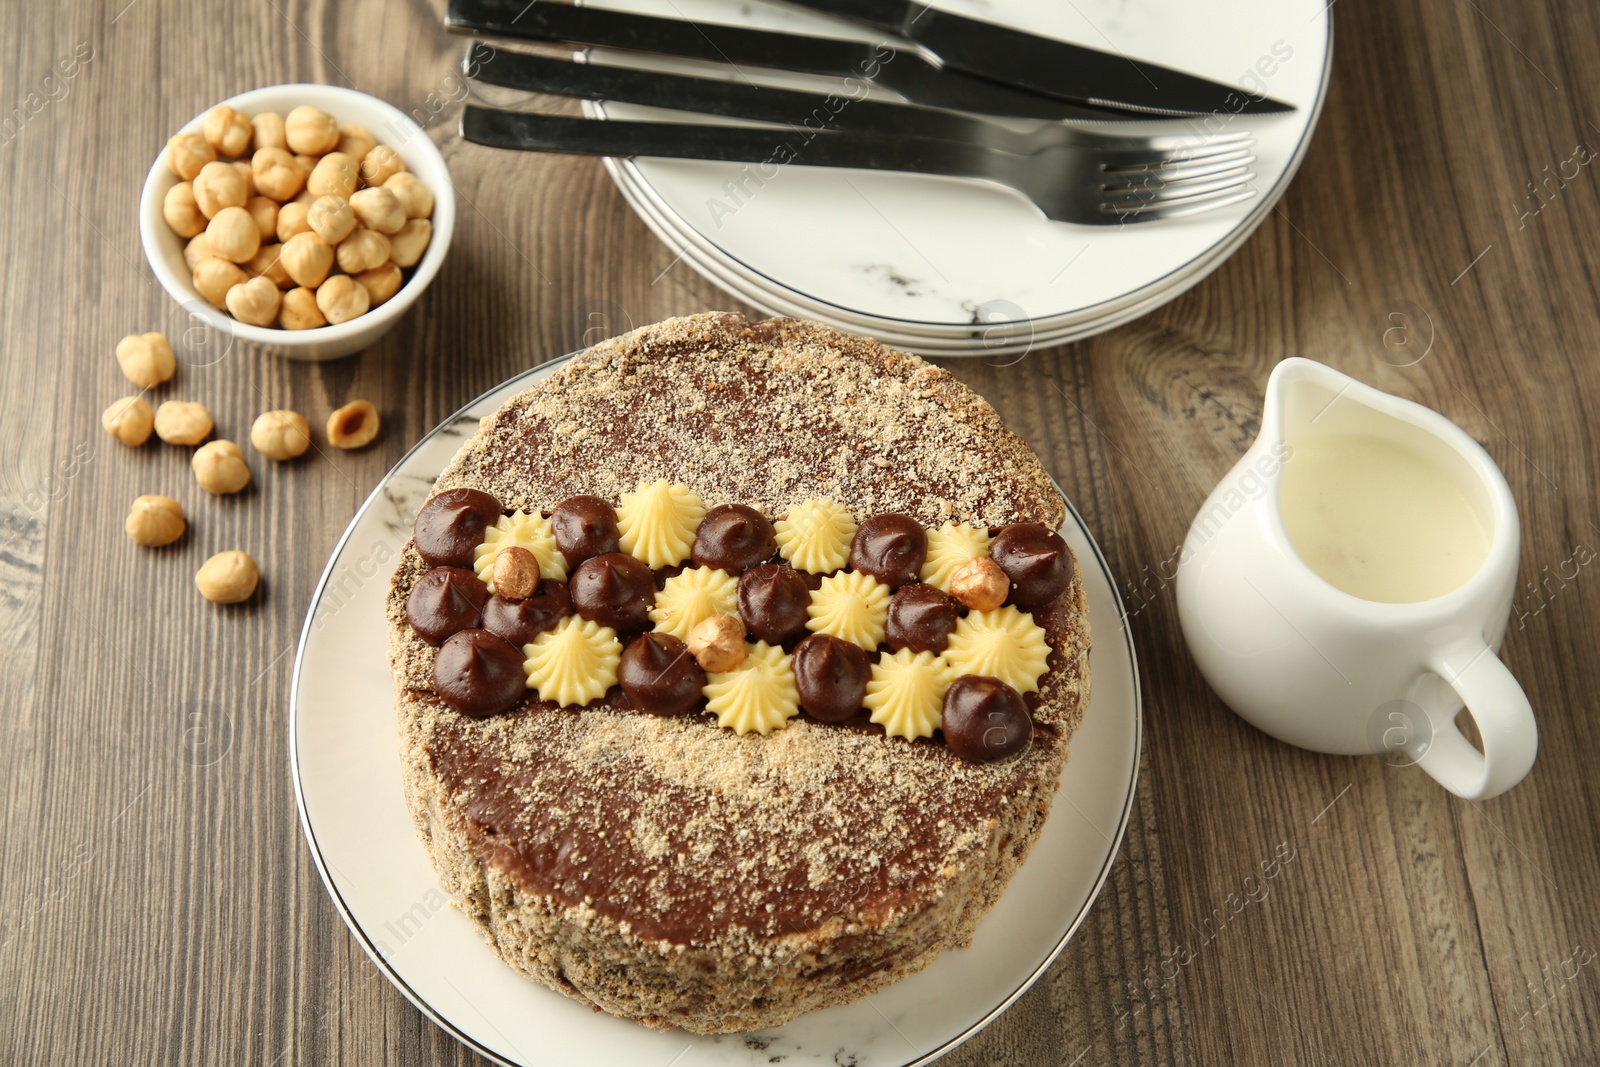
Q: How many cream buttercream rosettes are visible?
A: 10